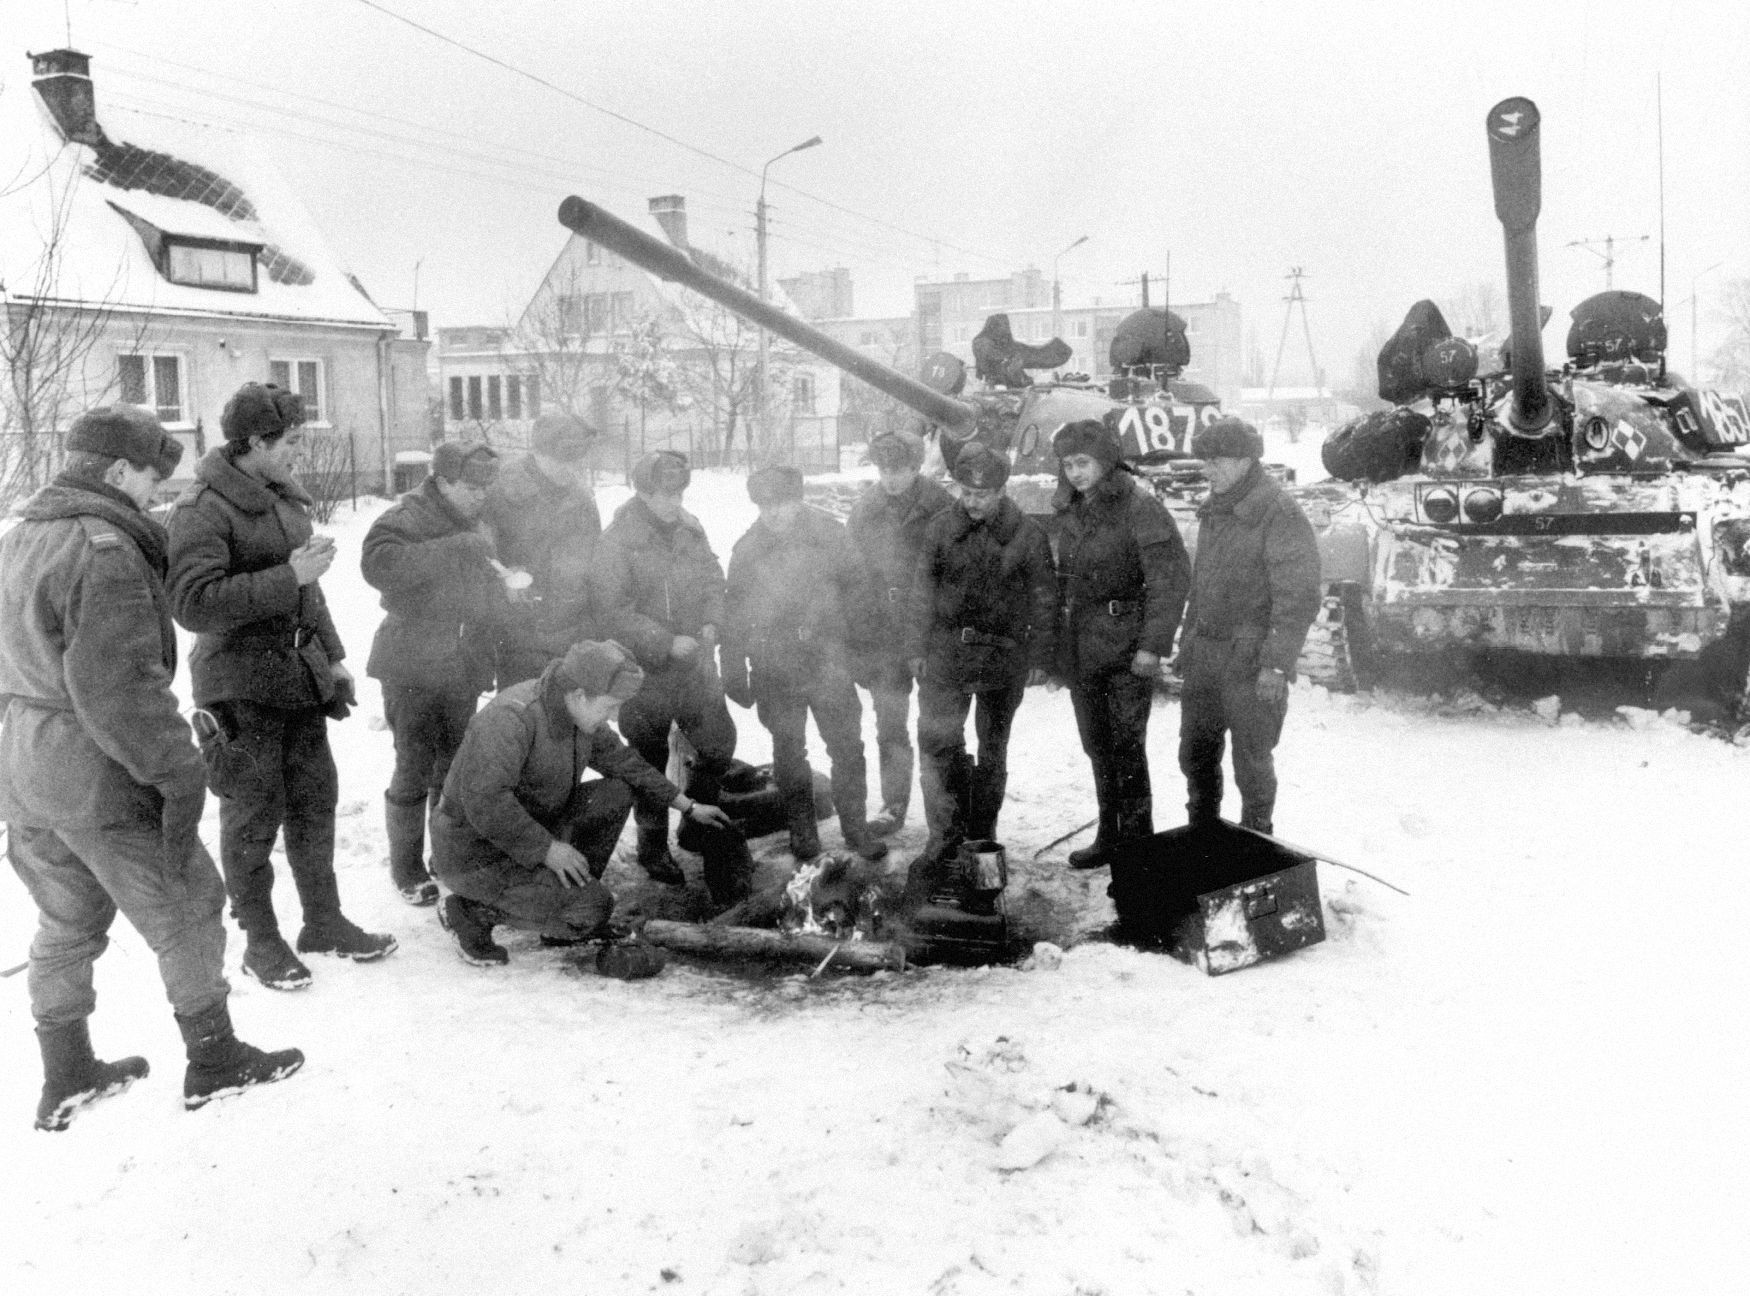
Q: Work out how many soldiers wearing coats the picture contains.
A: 11